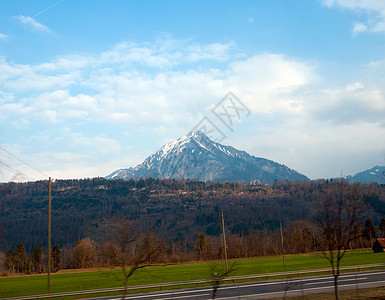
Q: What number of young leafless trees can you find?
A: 3